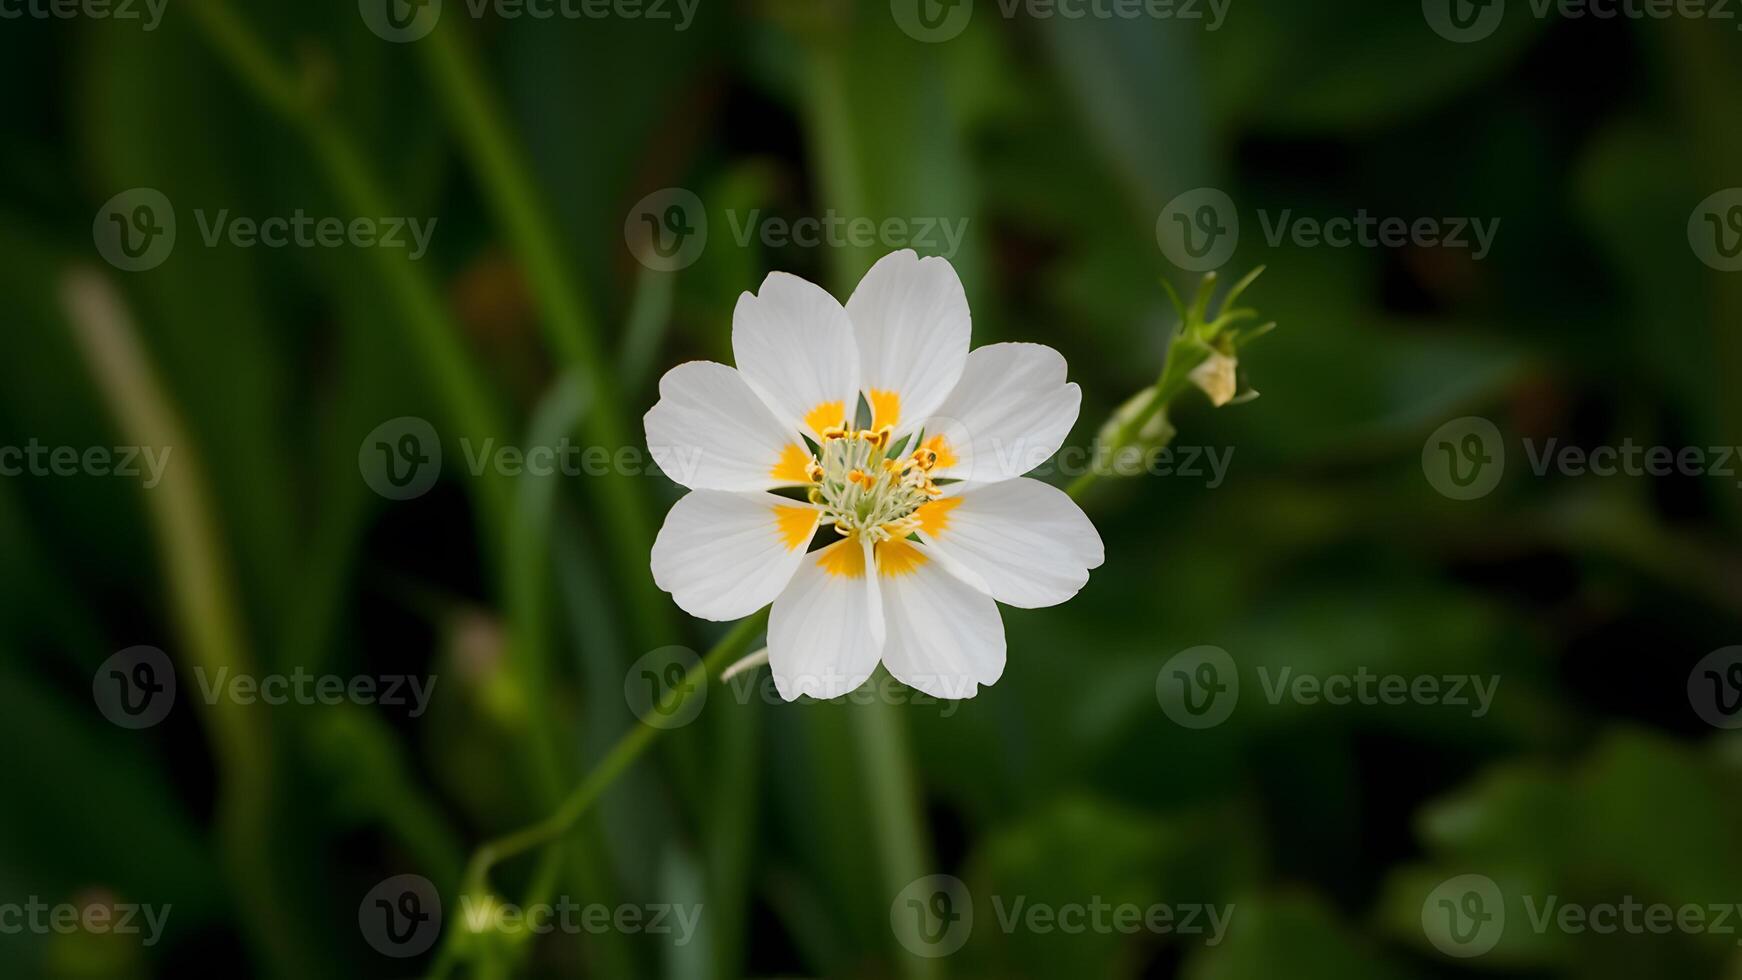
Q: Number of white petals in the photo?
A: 8